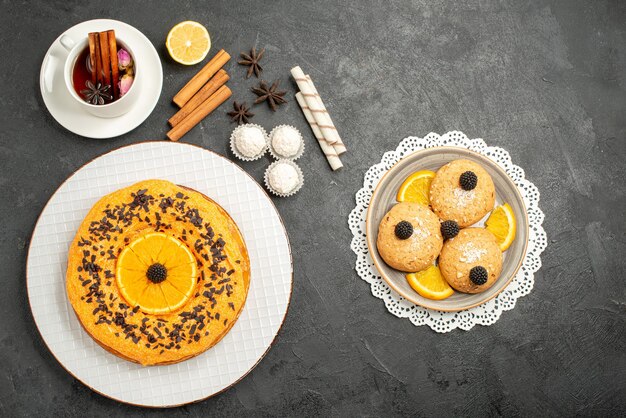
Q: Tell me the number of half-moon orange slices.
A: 3